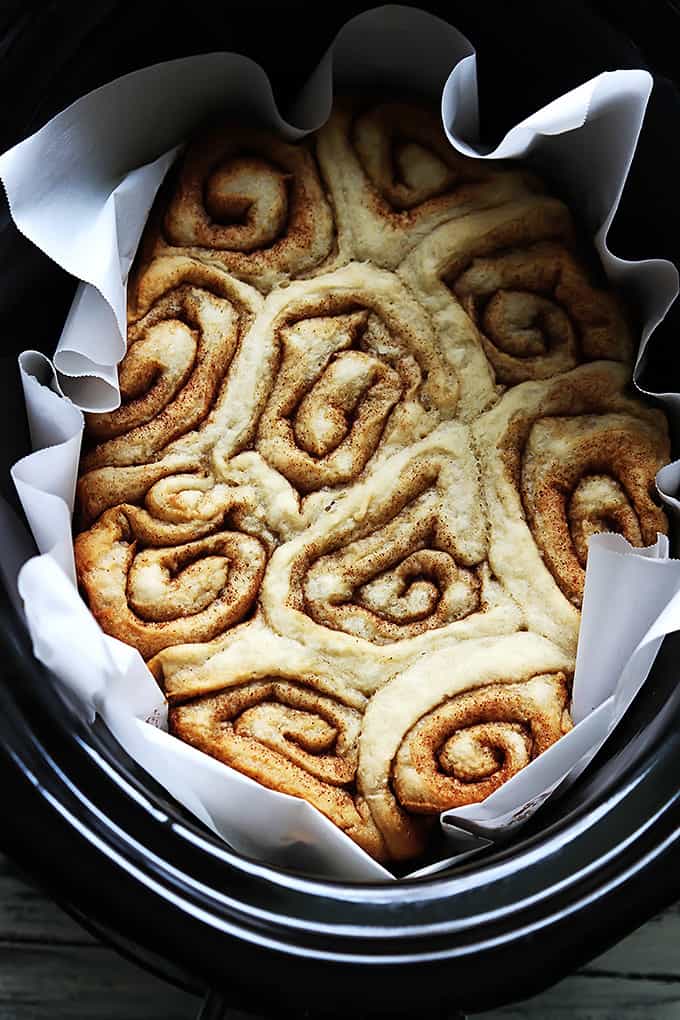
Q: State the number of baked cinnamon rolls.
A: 10